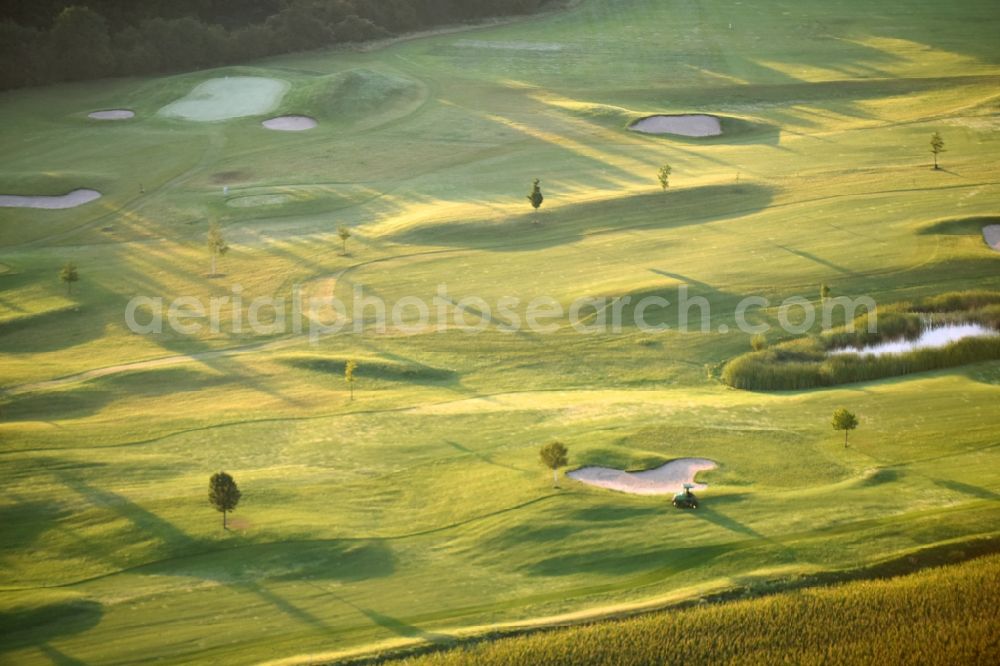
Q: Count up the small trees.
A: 11